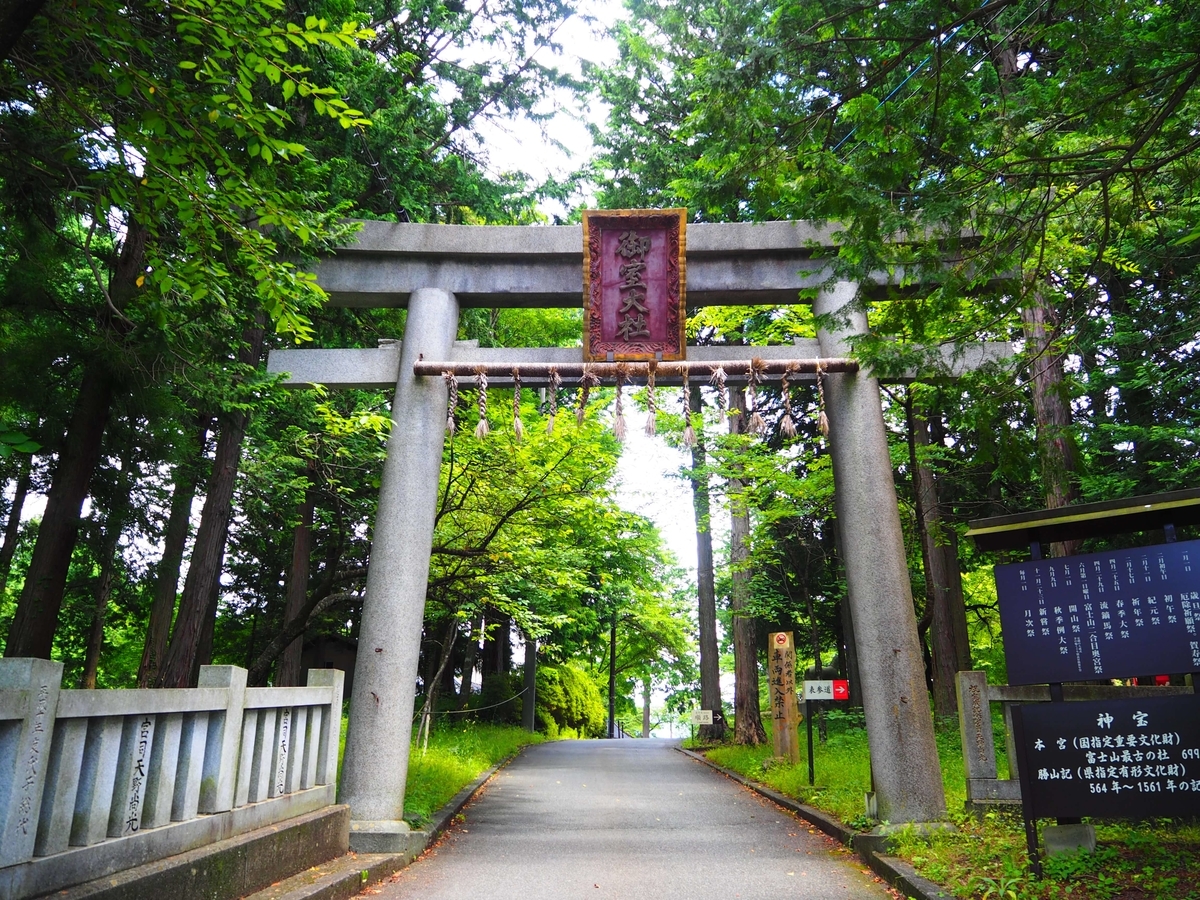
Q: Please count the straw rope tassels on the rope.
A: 12